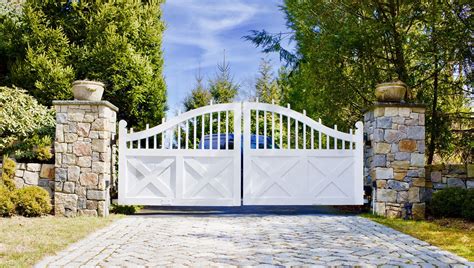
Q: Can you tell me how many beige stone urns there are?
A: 2